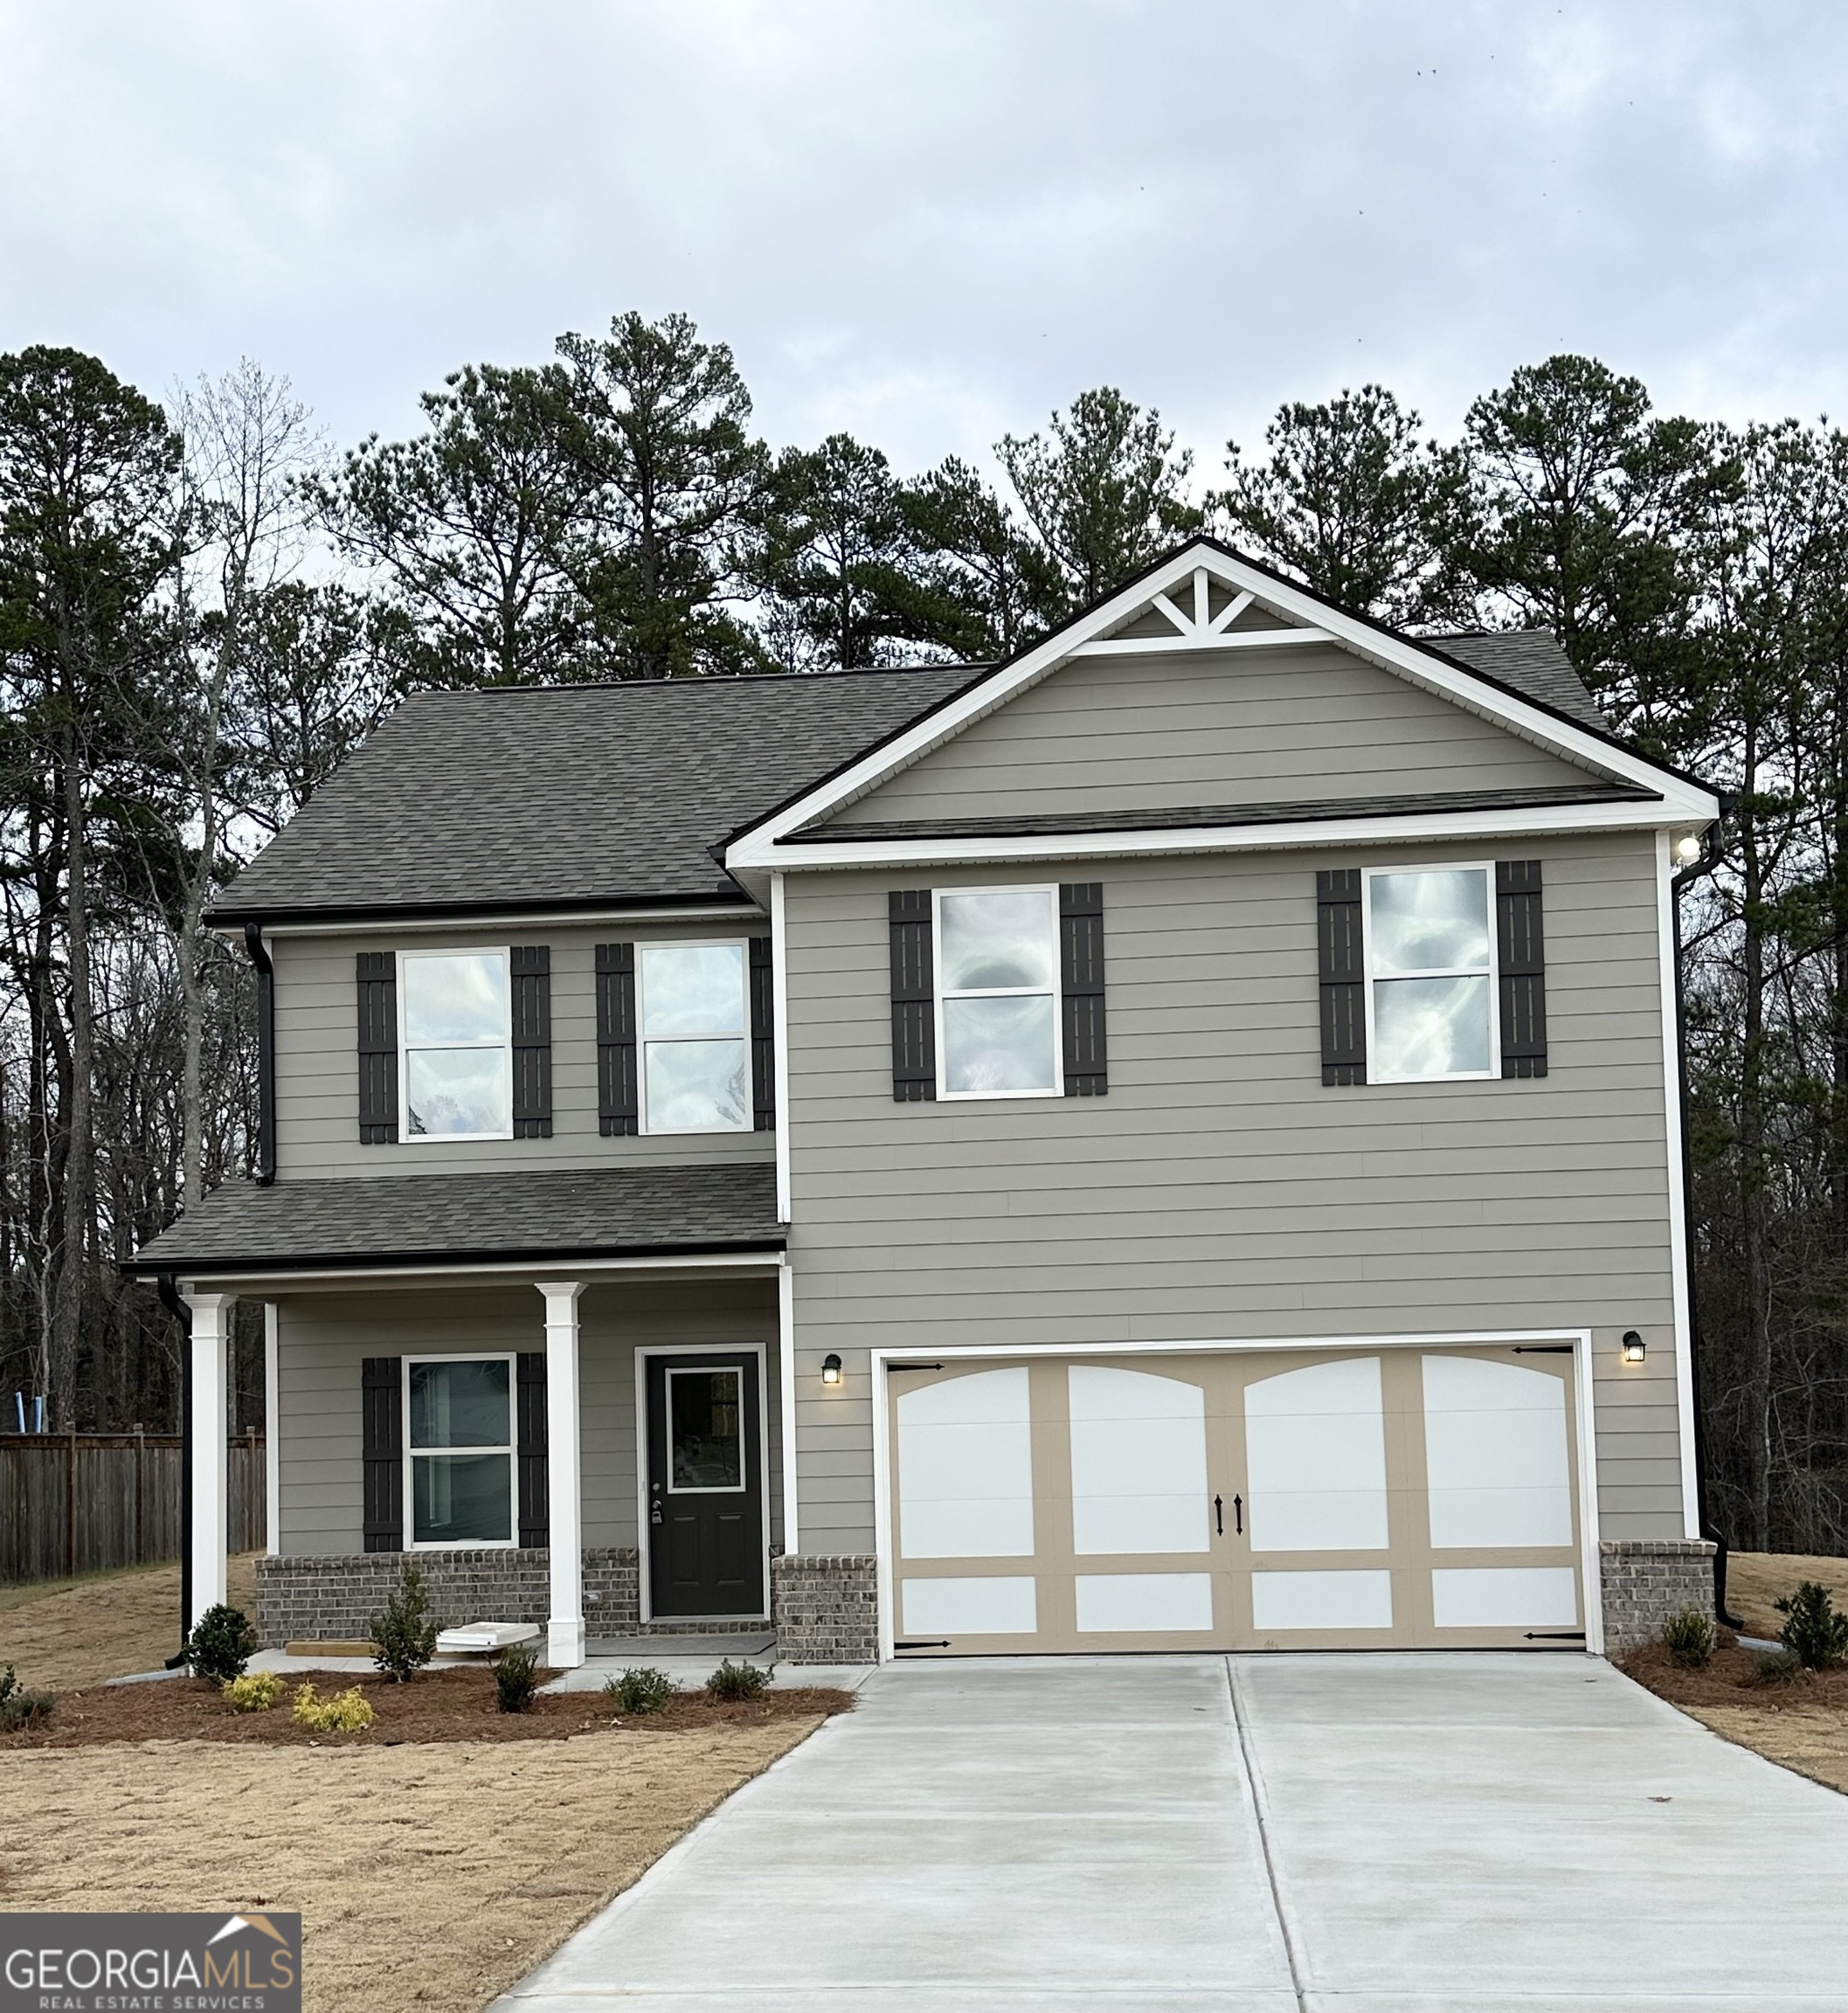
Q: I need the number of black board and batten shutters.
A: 10